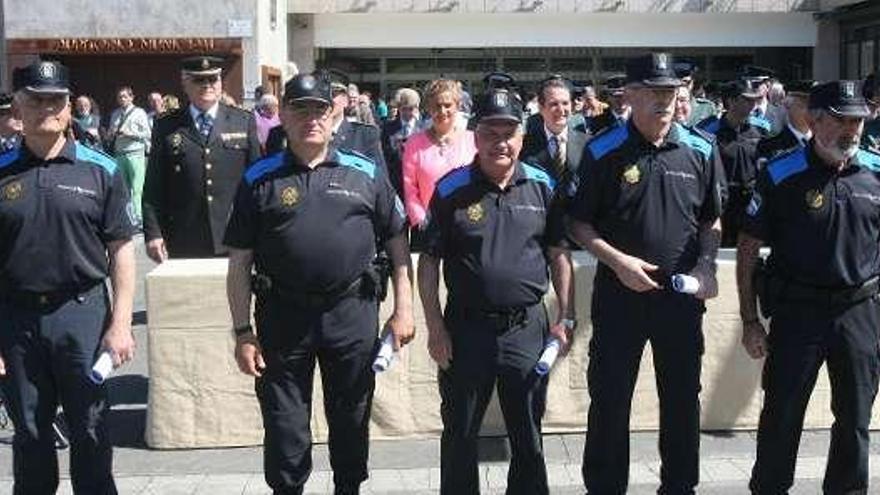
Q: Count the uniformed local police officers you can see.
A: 5